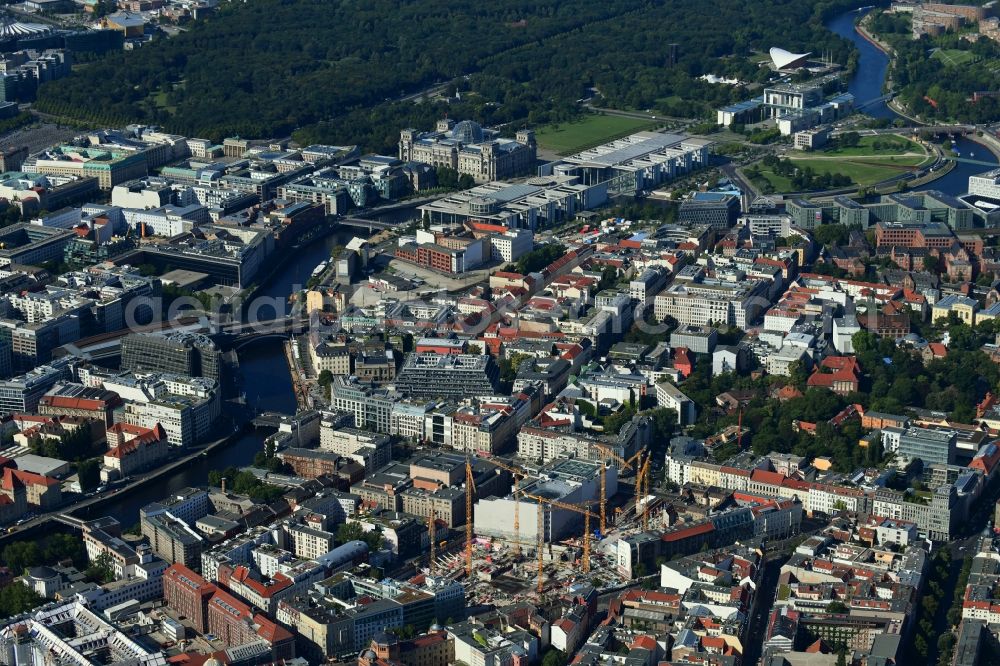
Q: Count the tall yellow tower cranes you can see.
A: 8